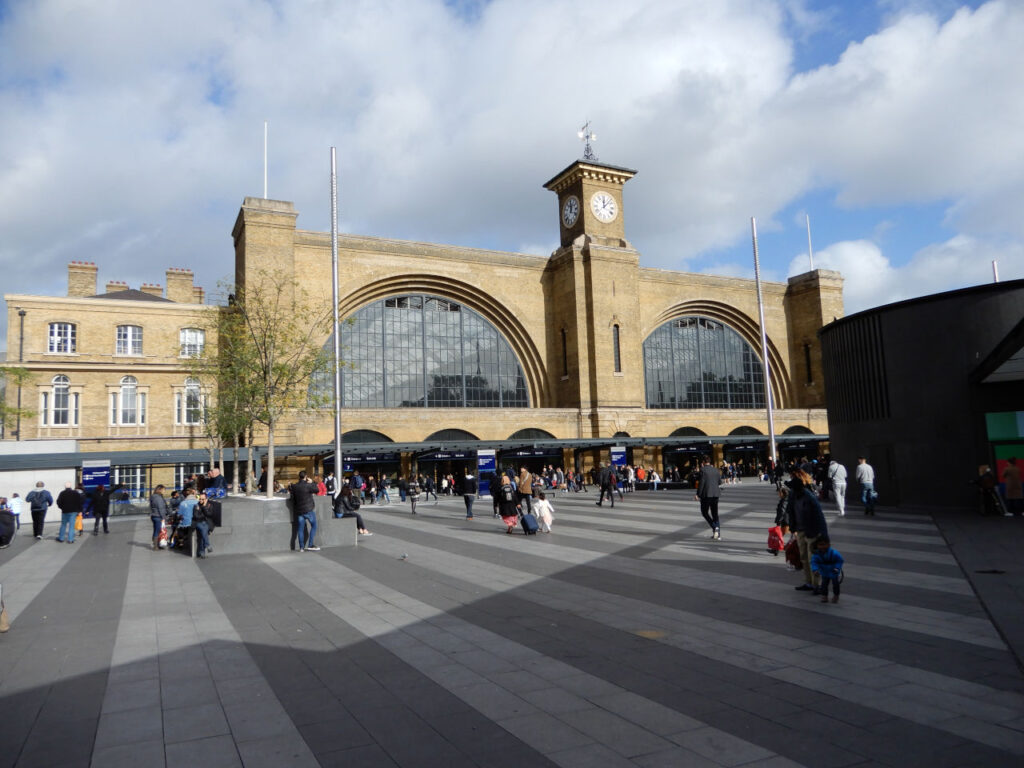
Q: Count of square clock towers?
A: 1